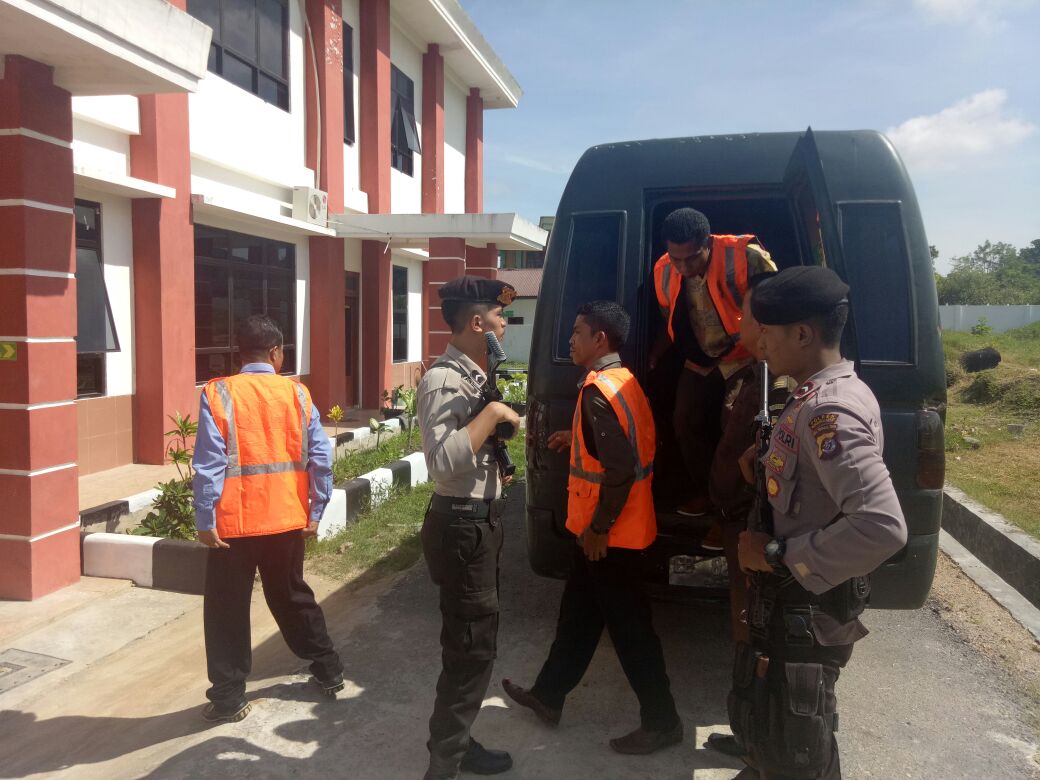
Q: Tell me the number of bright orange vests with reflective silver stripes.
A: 3